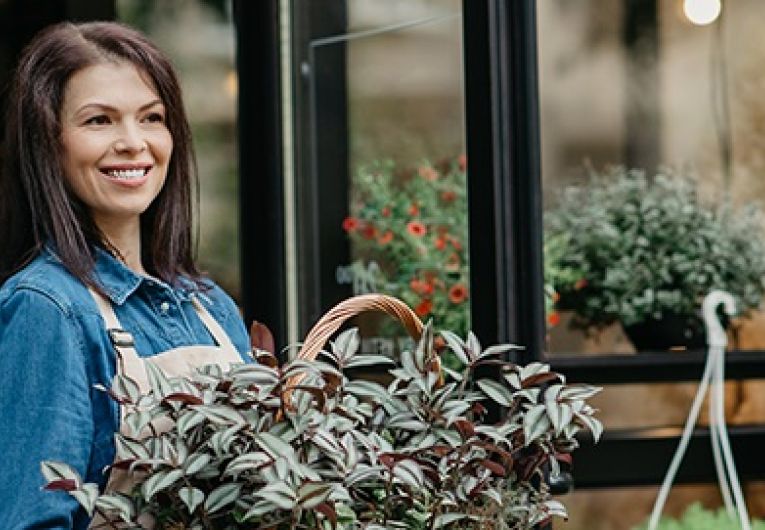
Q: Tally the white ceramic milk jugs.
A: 0